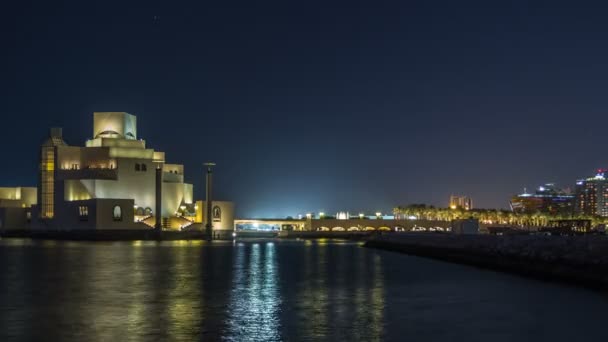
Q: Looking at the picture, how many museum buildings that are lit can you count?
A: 1